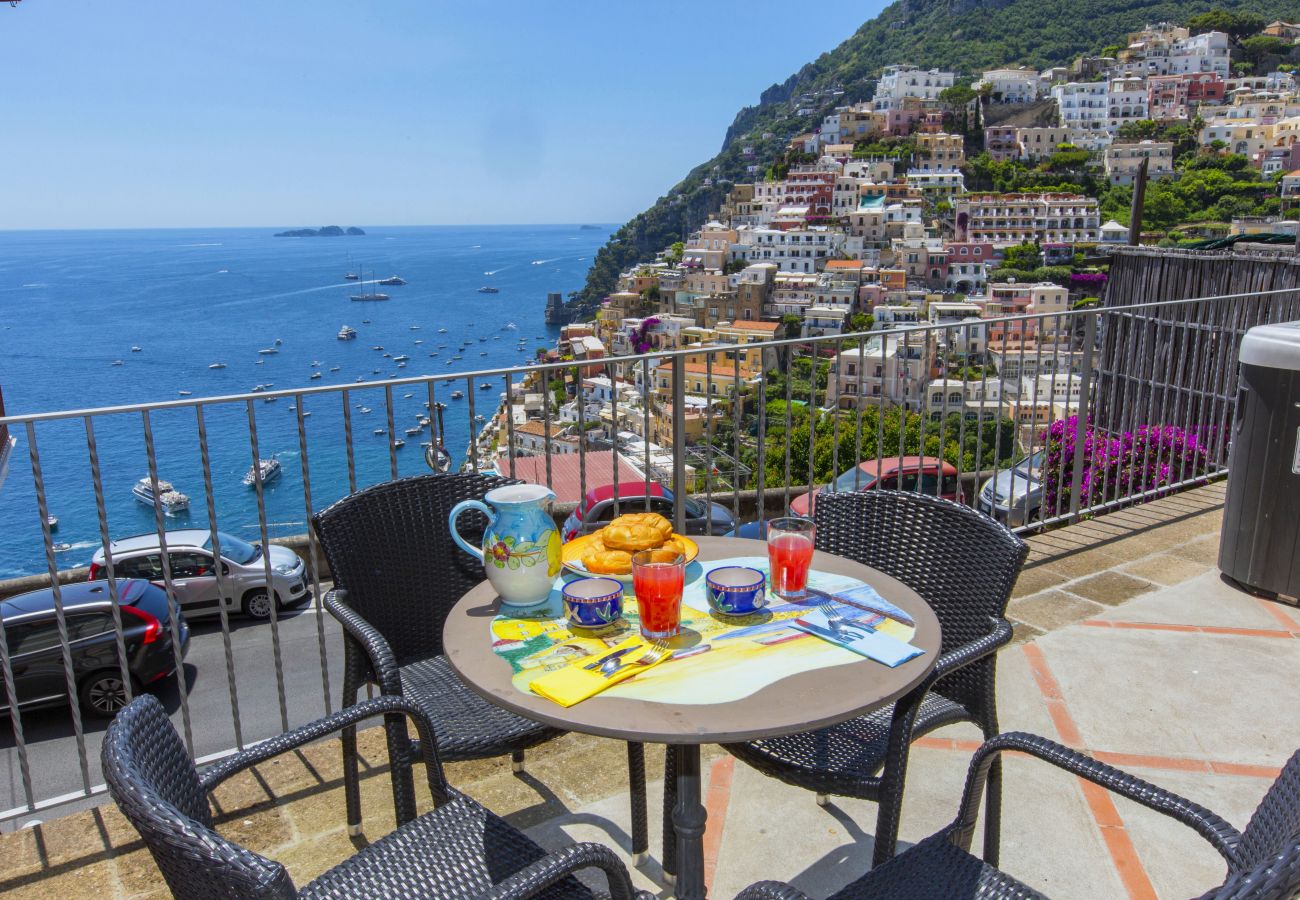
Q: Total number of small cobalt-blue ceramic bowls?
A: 2